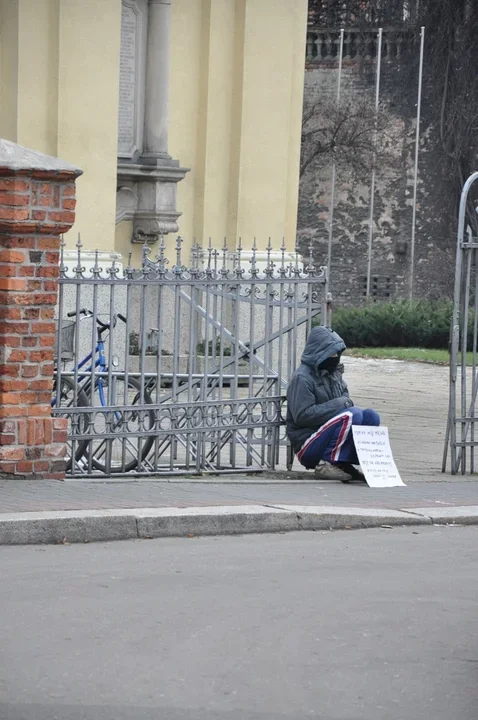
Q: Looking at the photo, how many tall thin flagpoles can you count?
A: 3